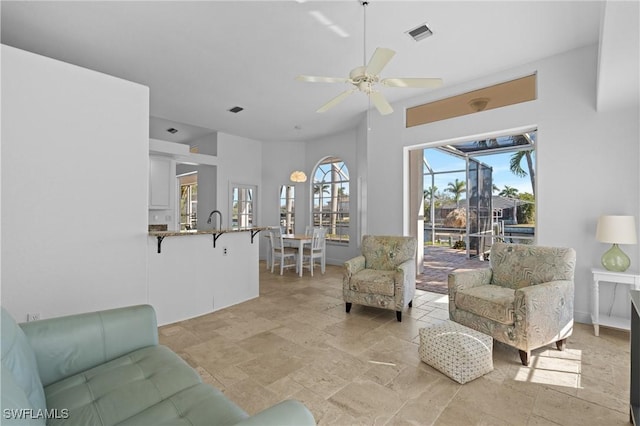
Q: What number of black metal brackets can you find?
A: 3